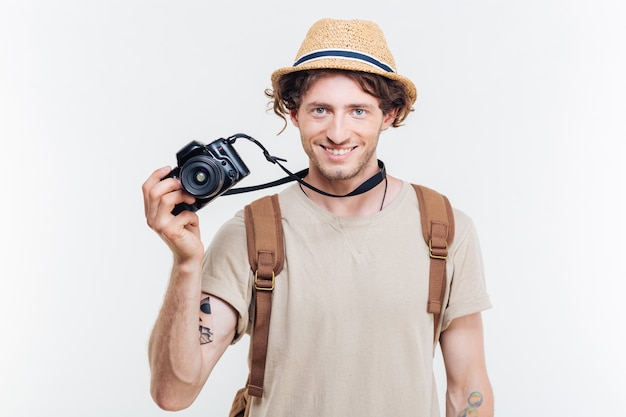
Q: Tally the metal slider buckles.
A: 2